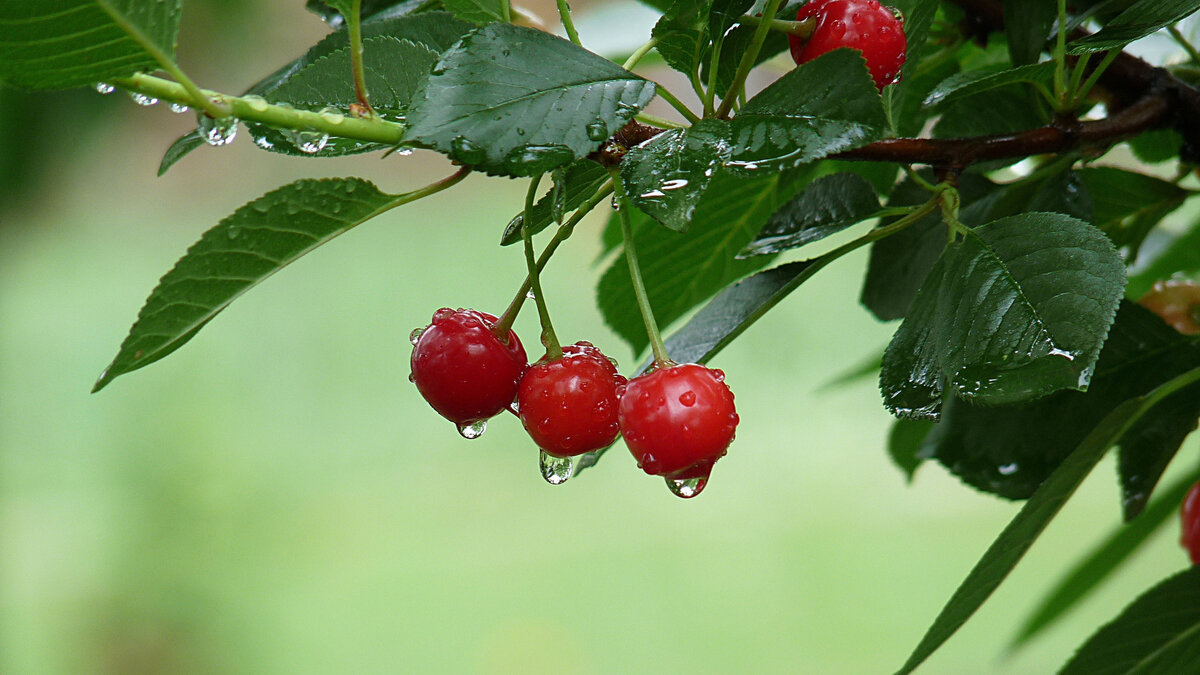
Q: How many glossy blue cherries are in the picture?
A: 0